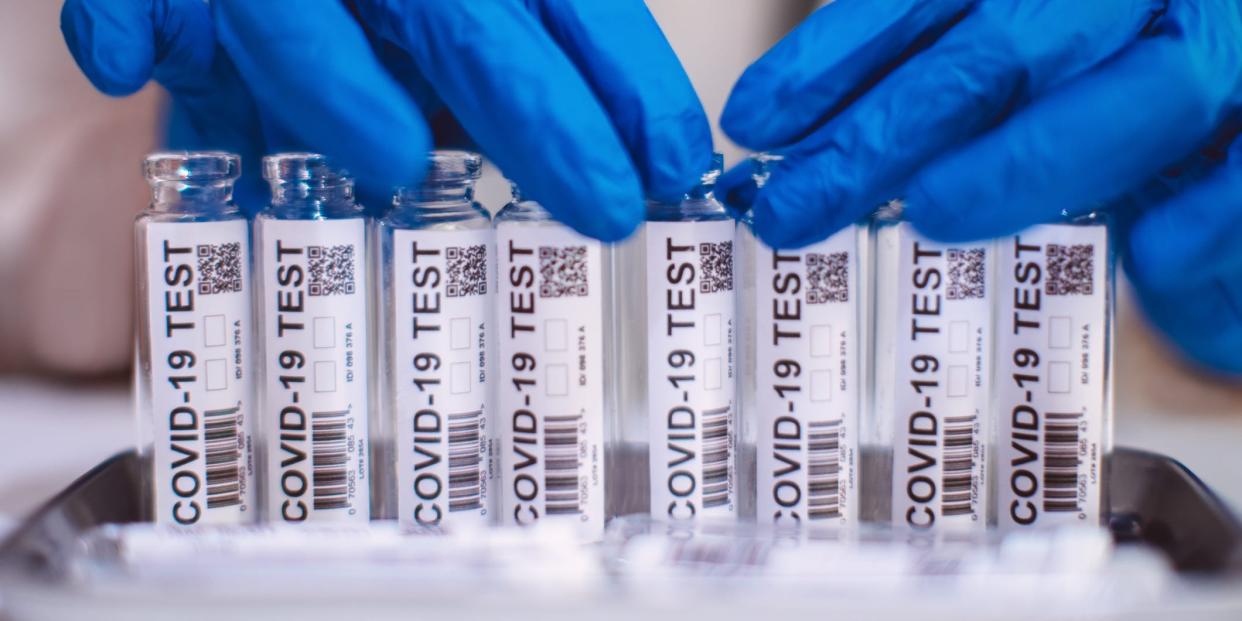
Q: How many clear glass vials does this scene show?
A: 8